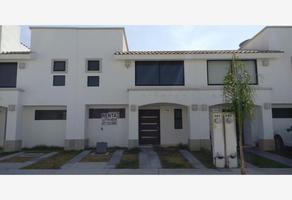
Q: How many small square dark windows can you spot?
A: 4